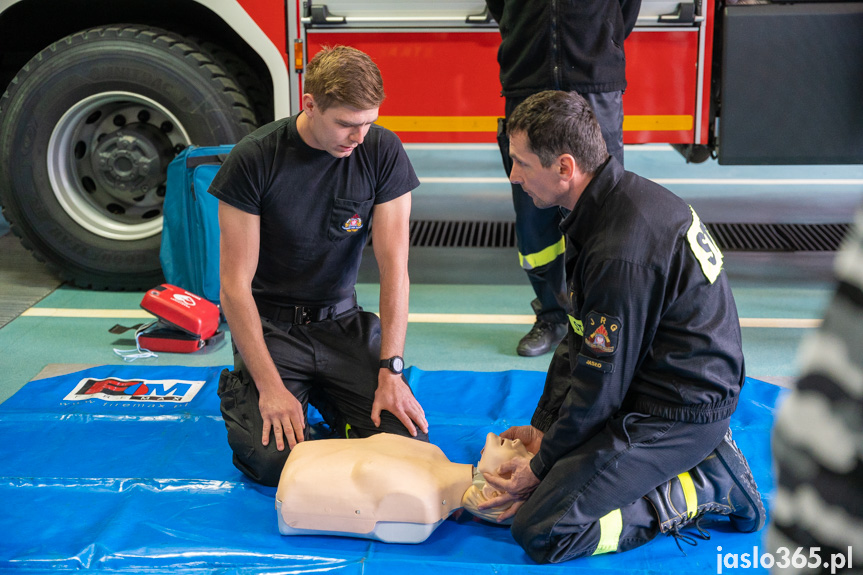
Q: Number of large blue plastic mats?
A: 1